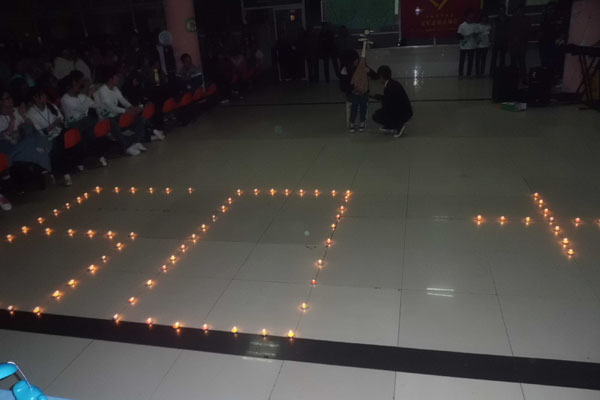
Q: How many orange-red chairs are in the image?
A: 9